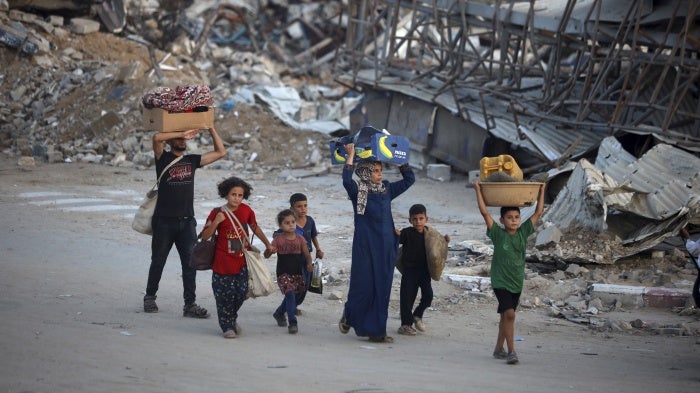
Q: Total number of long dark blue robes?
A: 1